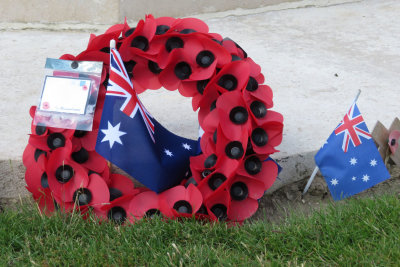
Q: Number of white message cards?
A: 1